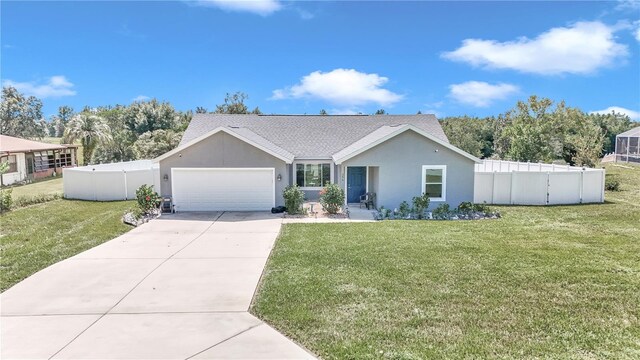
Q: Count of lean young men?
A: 0